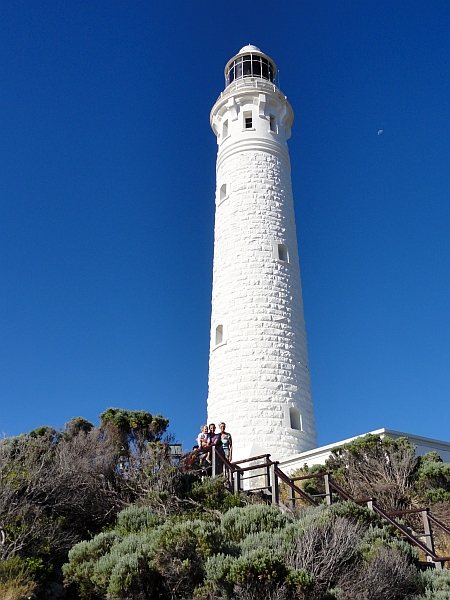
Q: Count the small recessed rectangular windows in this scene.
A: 7